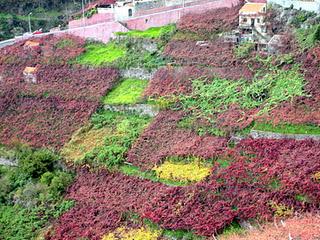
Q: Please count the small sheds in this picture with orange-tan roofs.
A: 2